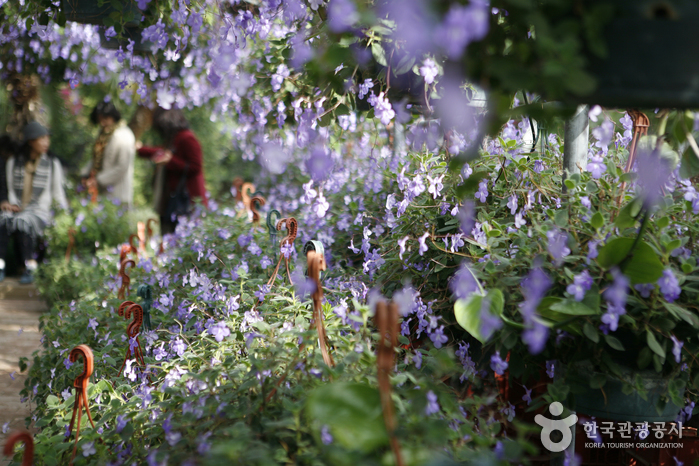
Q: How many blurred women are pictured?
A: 3